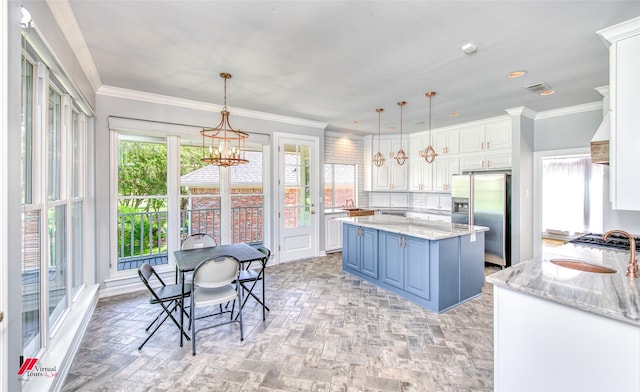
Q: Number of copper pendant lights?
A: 3